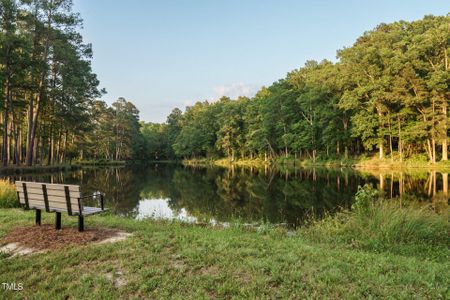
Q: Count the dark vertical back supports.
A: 3